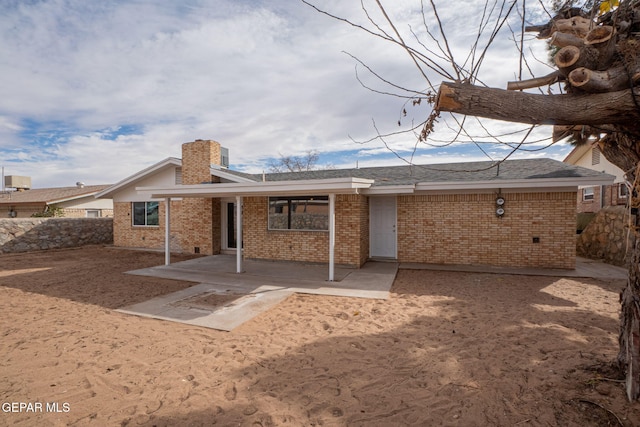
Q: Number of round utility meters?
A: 2